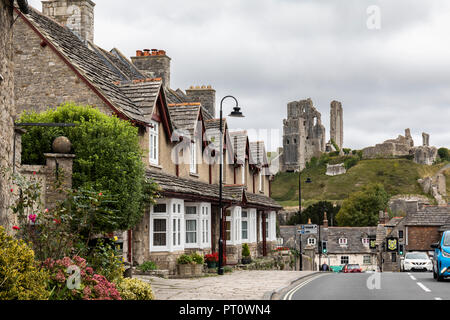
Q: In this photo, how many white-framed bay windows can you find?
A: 5